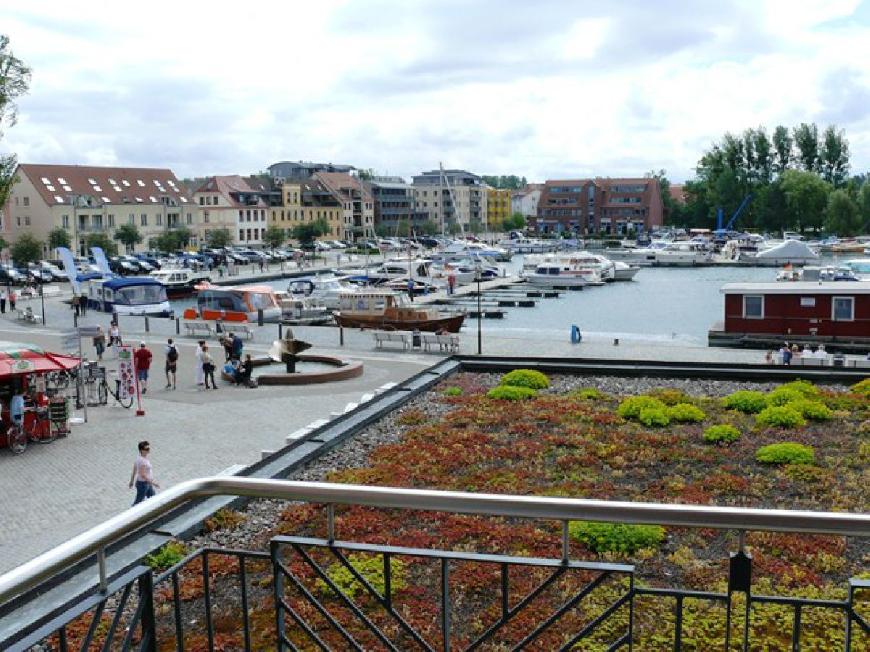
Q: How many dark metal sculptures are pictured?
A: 1